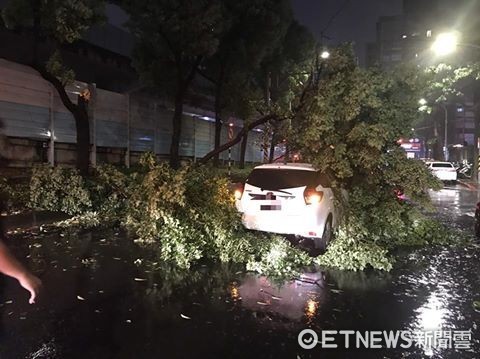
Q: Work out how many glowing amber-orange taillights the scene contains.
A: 2